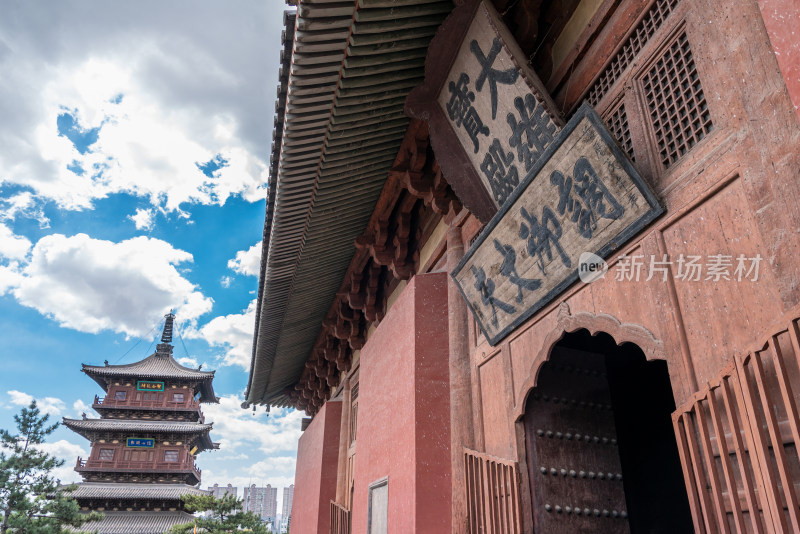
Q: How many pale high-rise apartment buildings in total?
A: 3